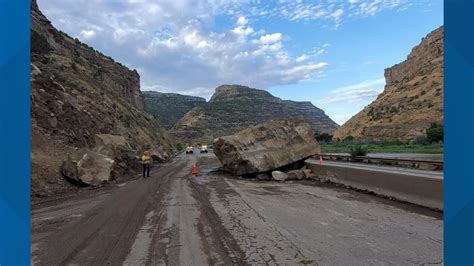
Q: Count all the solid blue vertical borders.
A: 2